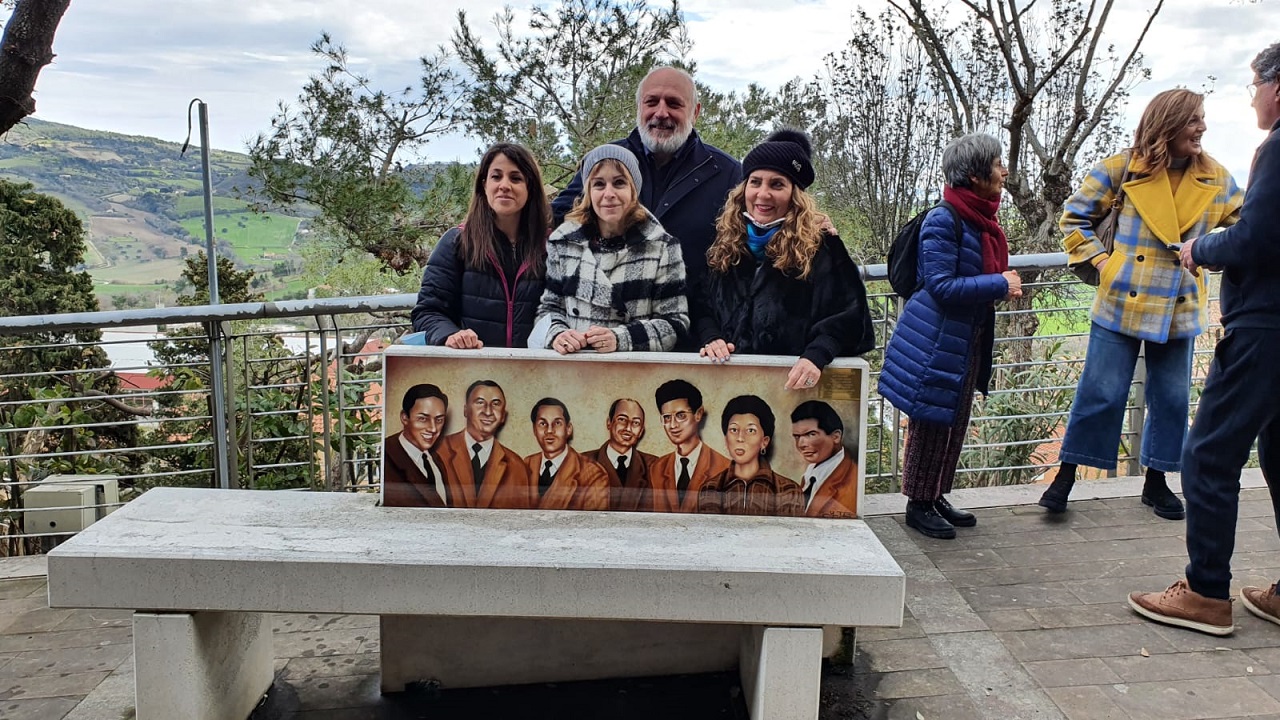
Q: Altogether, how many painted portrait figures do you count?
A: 7